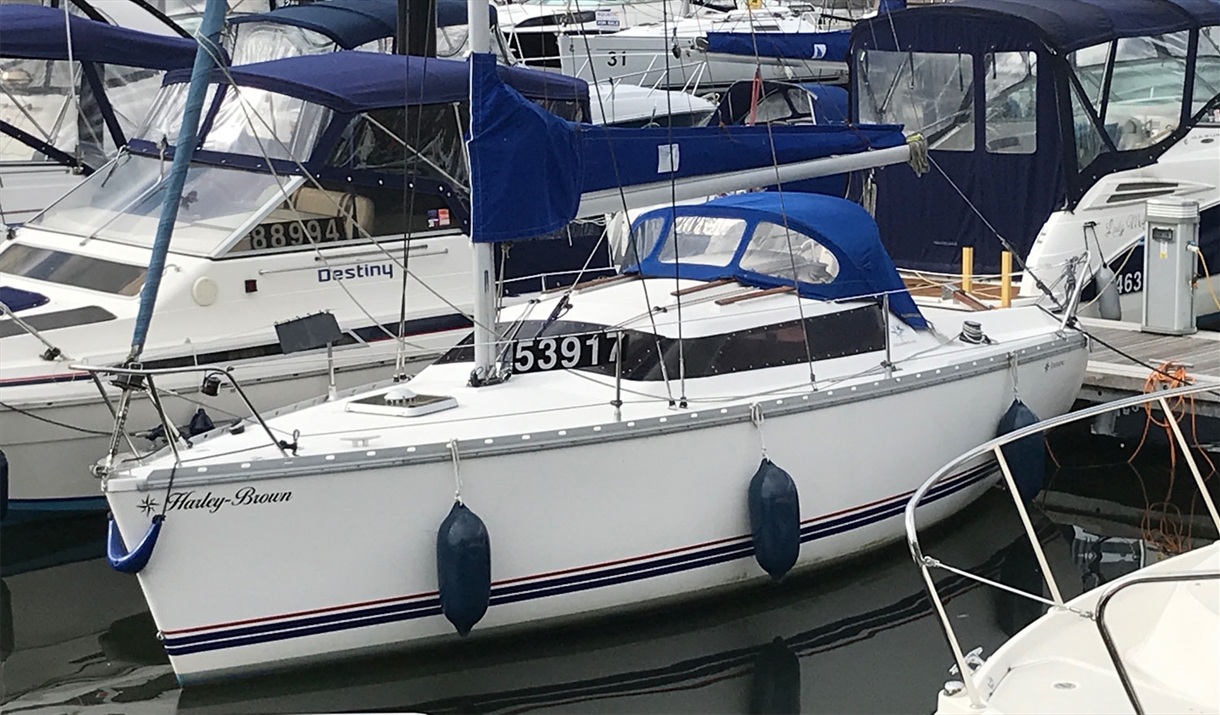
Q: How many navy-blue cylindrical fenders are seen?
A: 3